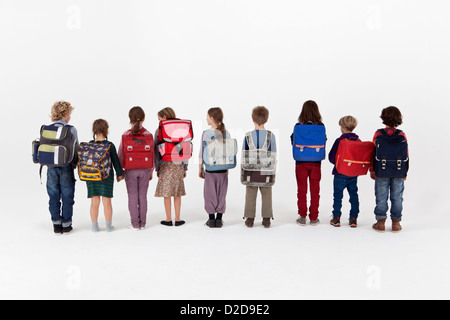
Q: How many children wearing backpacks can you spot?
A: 9